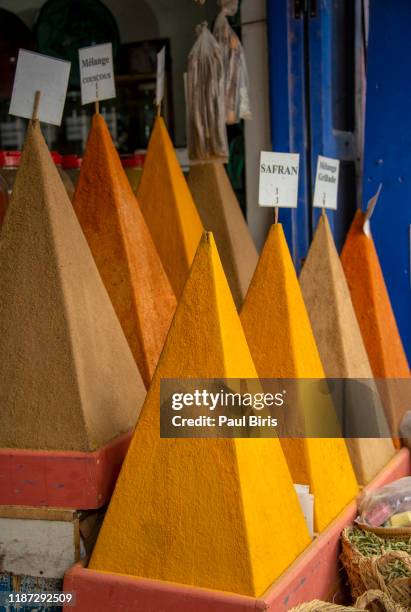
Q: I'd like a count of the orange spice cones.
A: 2